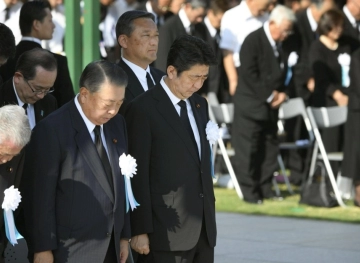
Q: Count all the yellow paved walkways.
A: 0